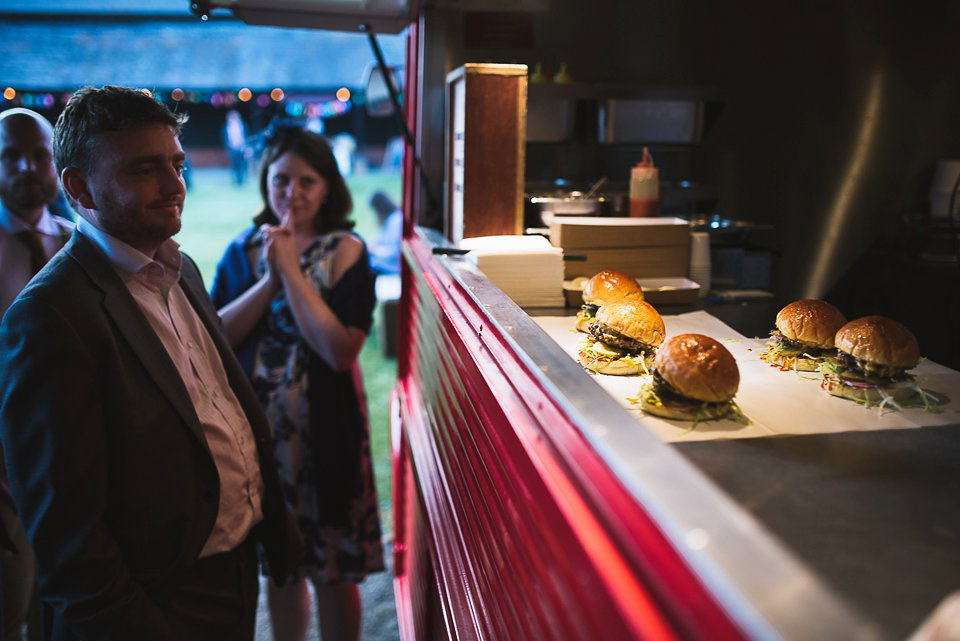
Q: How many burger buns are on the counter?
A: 5